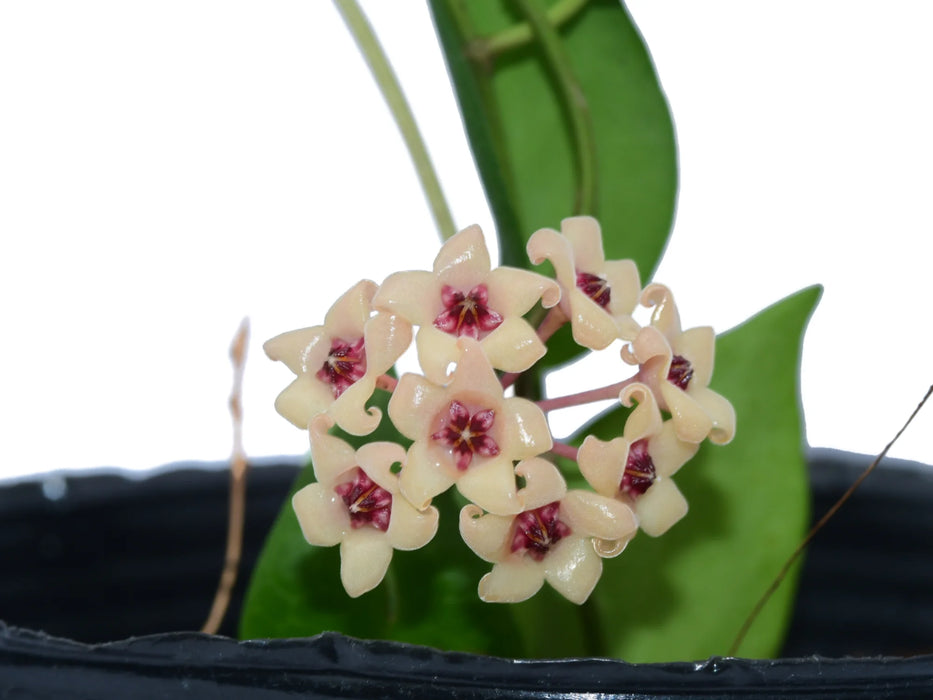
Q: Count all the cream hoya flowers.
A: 8